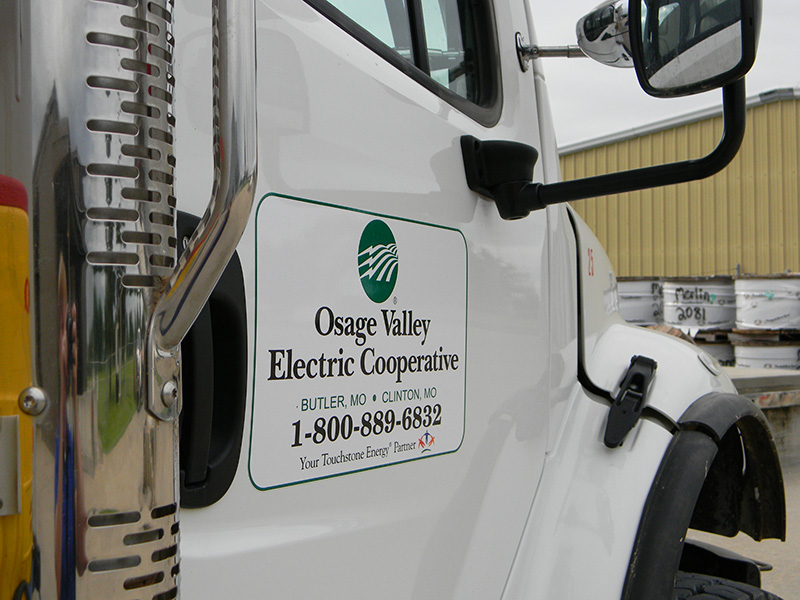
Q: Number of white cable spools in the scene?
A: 5